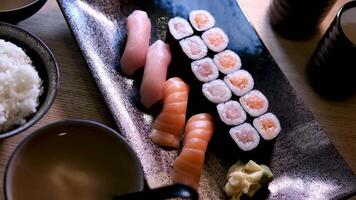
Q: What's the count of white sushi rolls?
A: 12